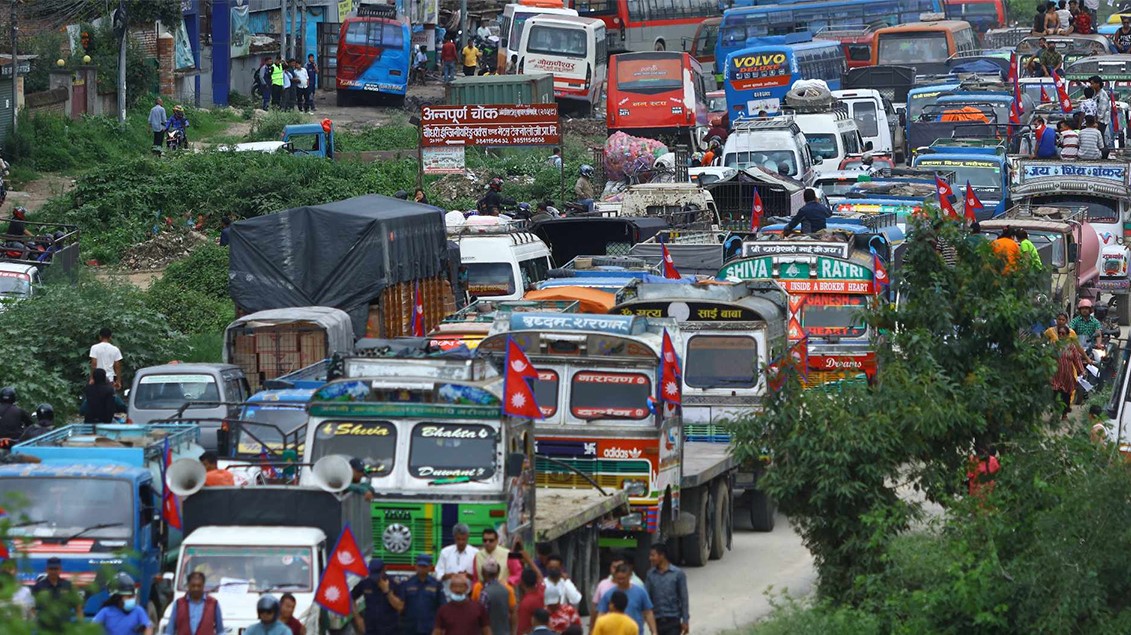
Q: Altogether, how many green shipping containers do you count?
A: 1